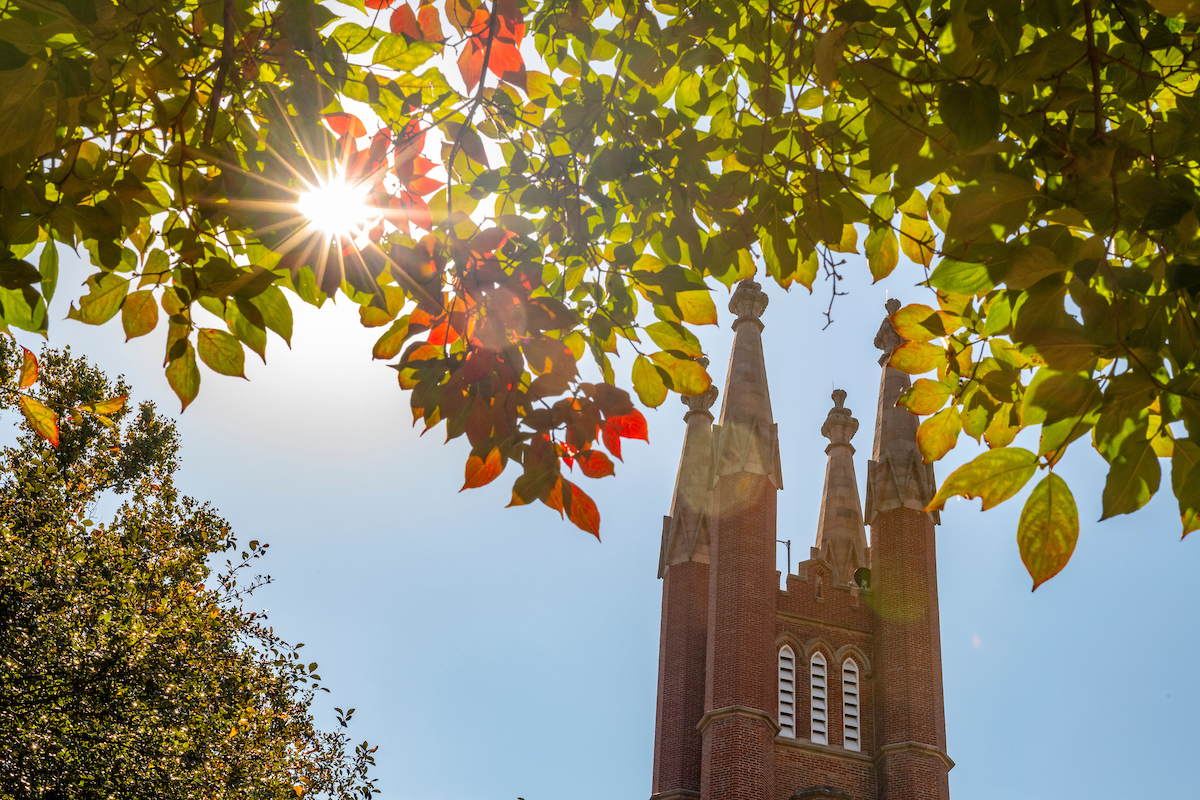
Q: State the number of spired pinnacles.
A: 4